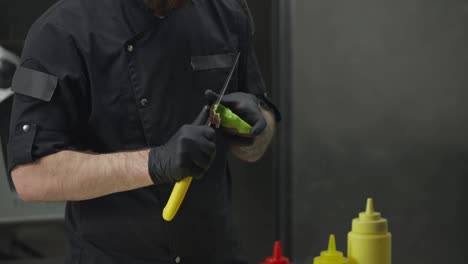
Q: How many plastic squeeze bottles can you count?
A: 3